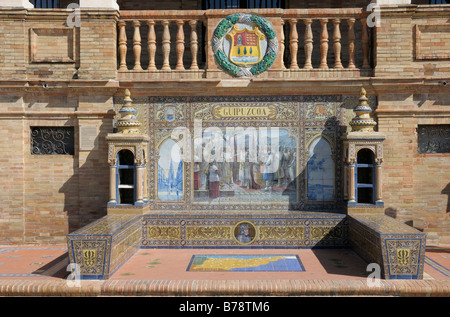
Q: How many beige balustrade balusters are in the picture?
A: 12